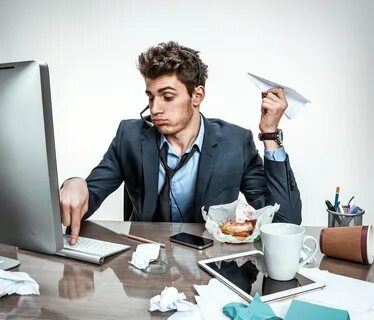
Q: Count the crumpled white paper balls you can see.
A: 3